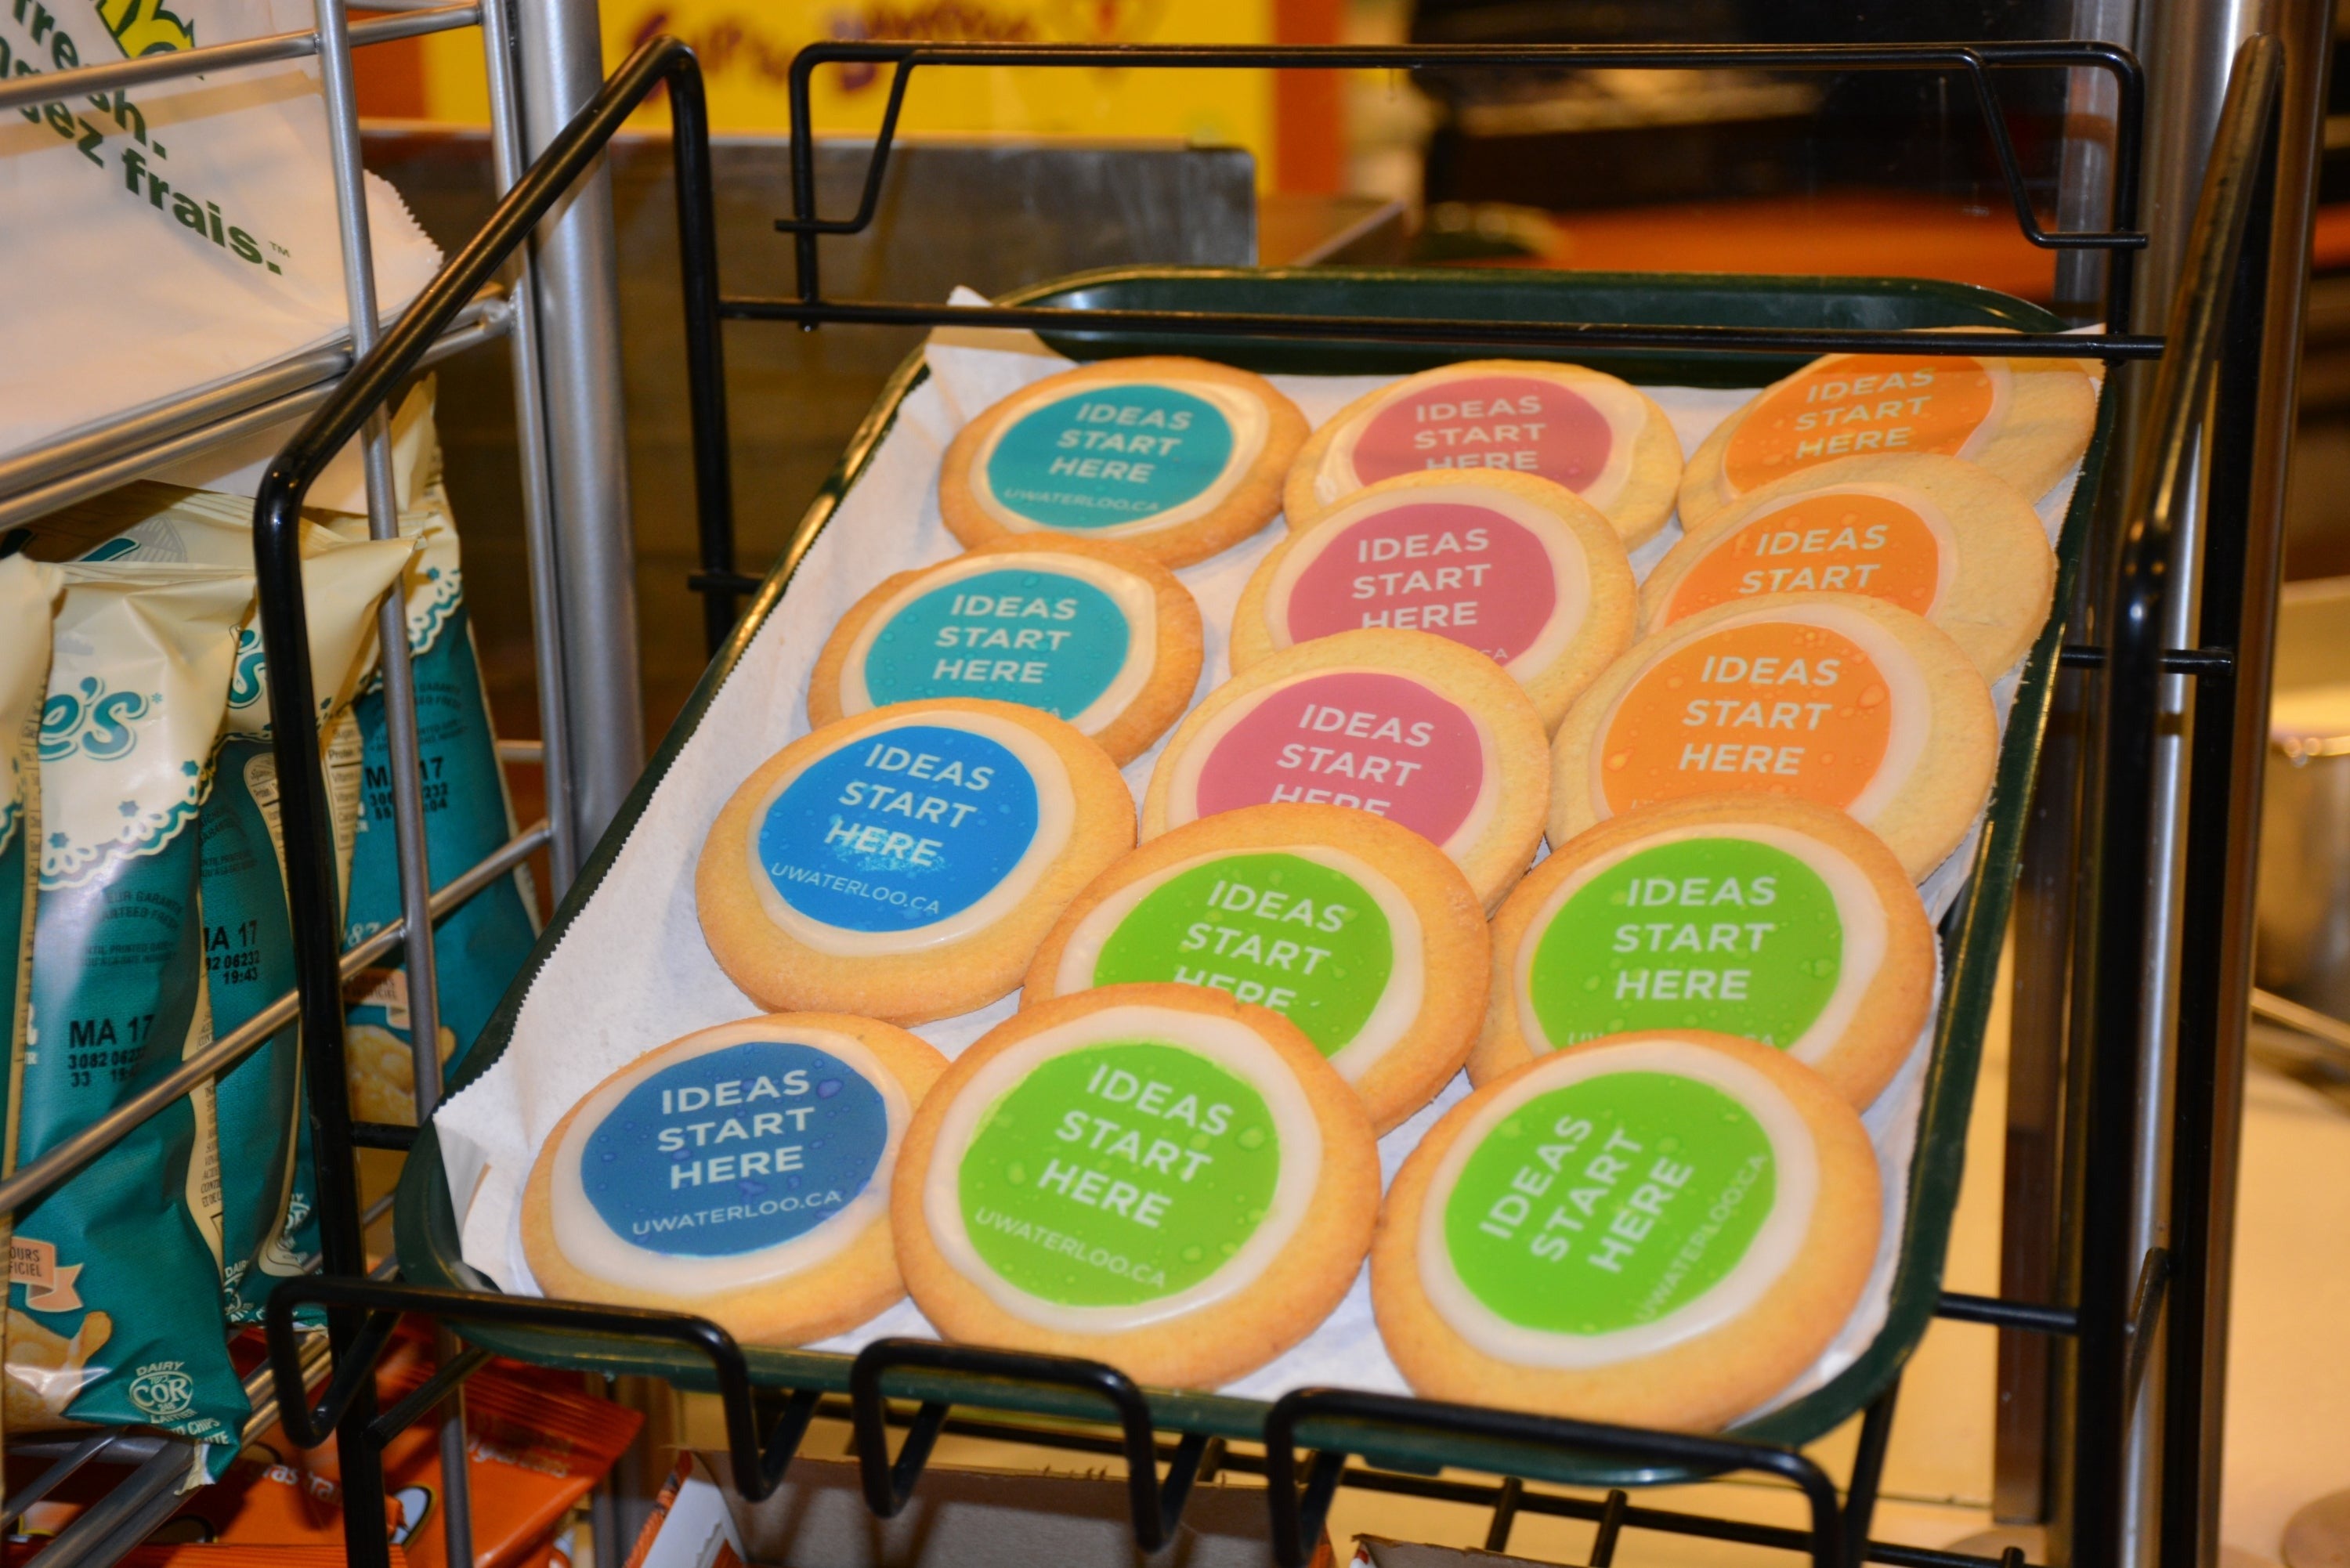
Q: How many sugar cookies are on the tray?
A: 14